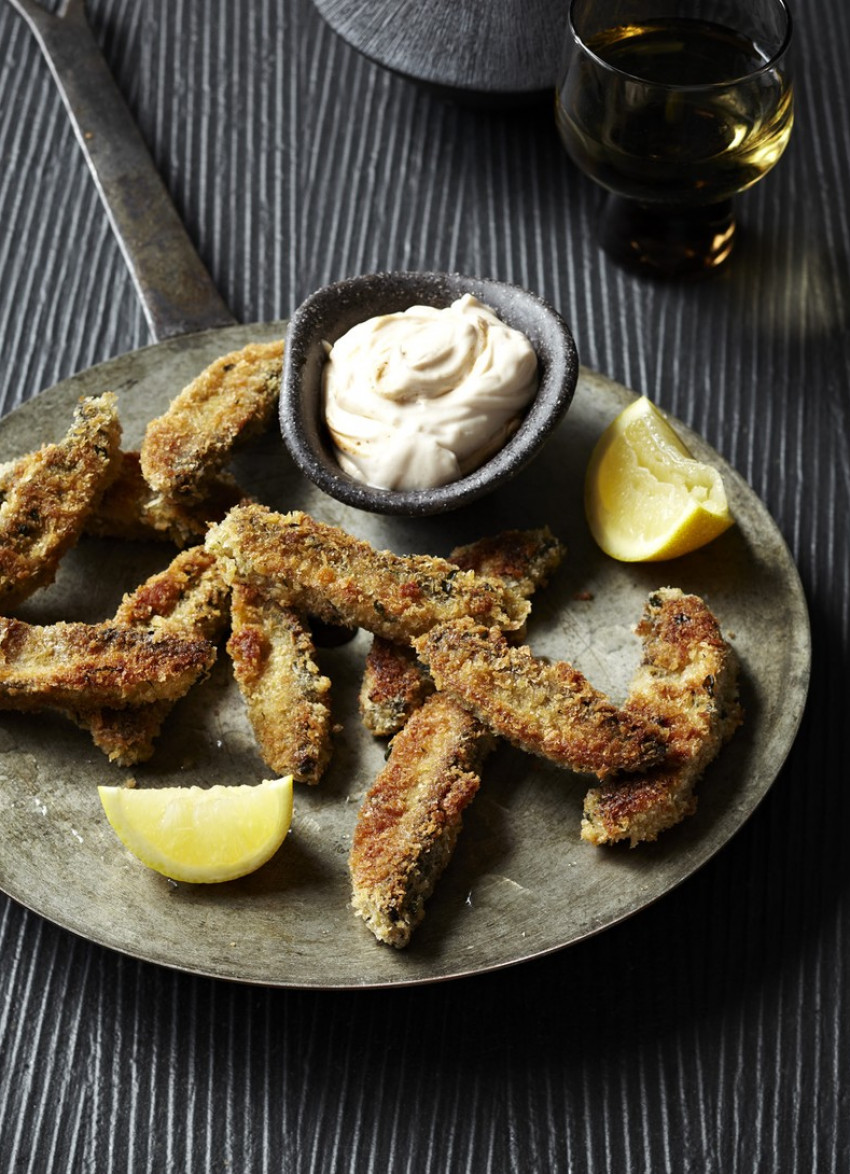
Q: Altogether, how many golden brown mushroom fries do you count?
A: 11